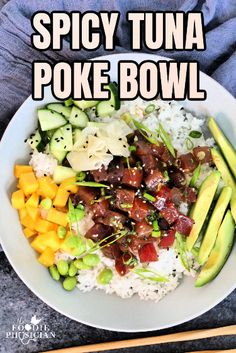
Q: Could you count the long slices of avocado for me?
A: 5